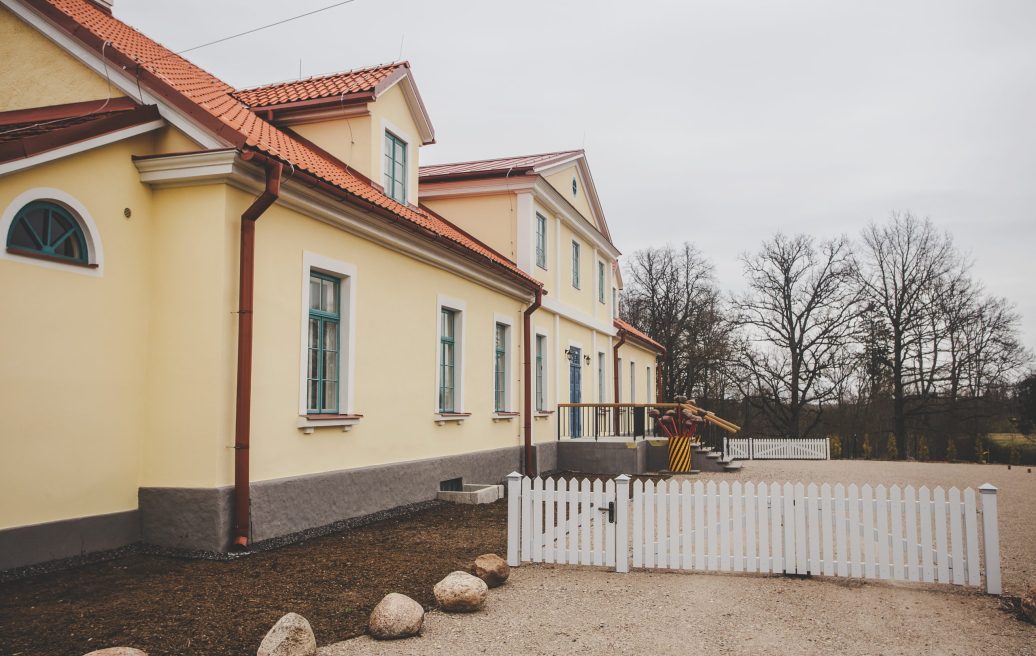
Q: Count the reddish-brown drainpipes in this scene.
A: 4